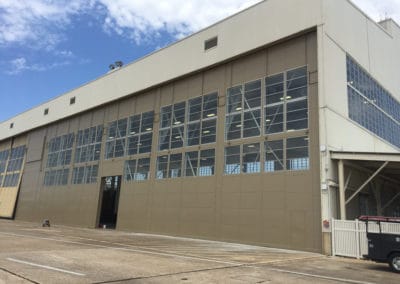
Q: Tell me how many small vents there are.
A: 4